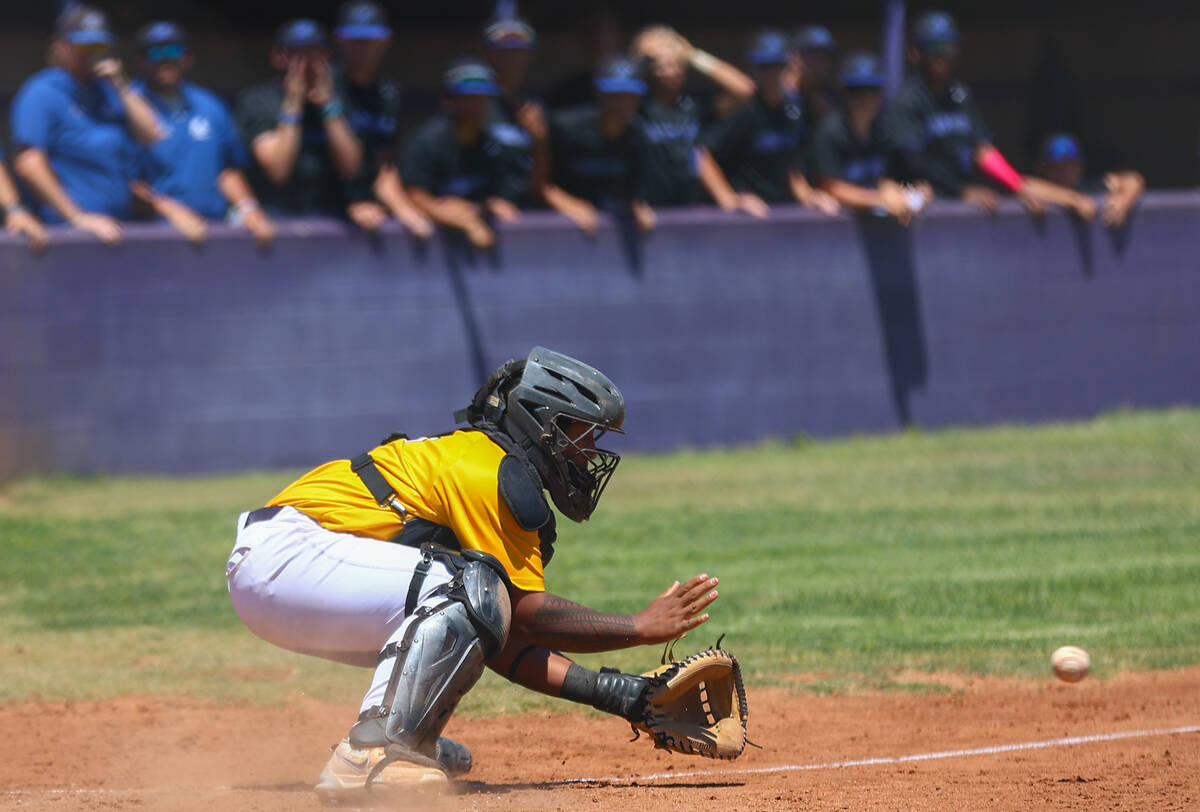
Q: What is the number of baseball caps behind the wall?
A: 12